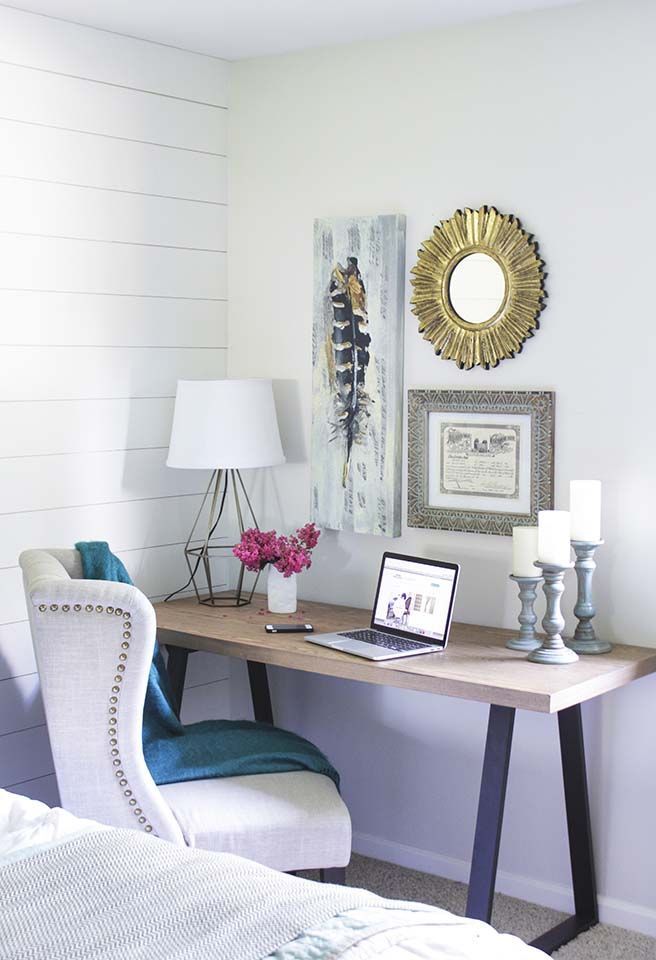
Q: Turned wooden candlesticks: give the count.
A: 3